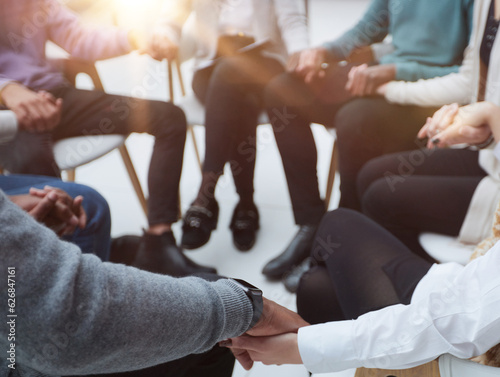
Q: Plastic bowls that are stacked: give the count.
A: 0